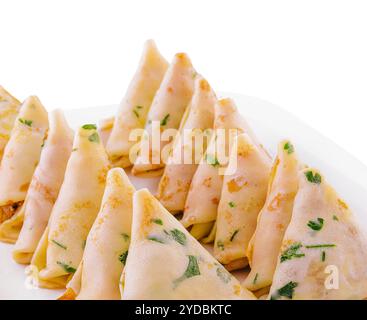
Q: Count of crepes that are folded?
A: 13